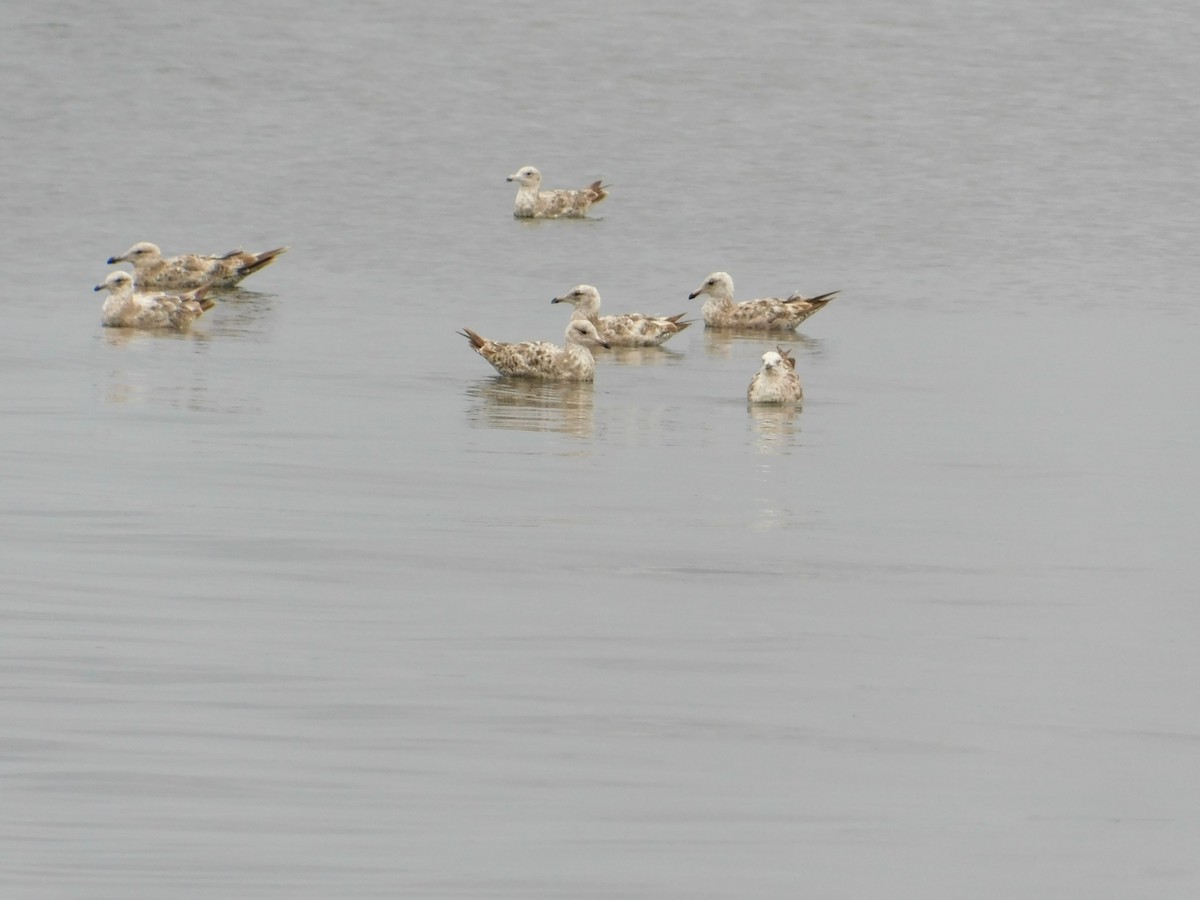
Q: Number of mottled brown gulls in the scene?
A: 7